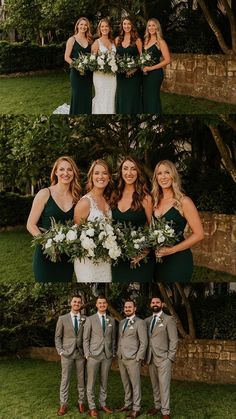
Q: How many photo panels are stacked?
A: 3